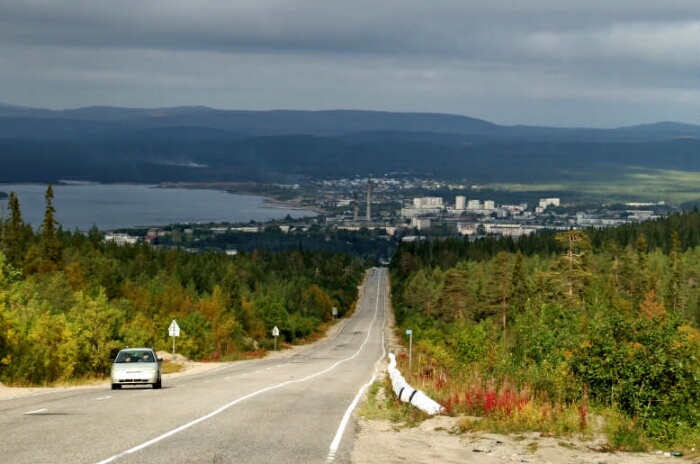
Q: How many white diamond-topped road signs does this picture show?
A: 2